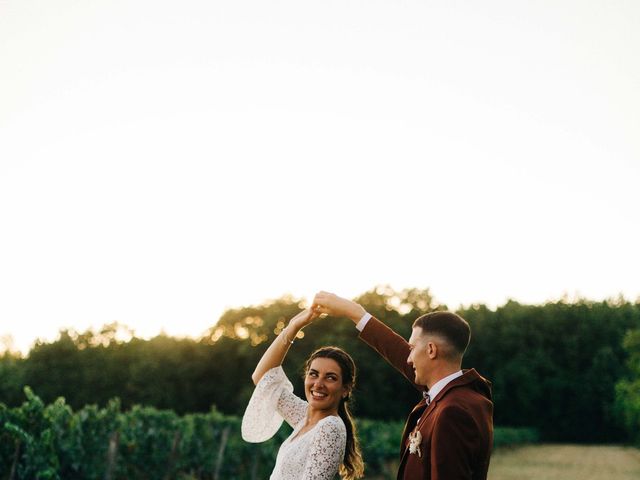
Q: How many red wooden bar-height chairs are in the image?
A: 0